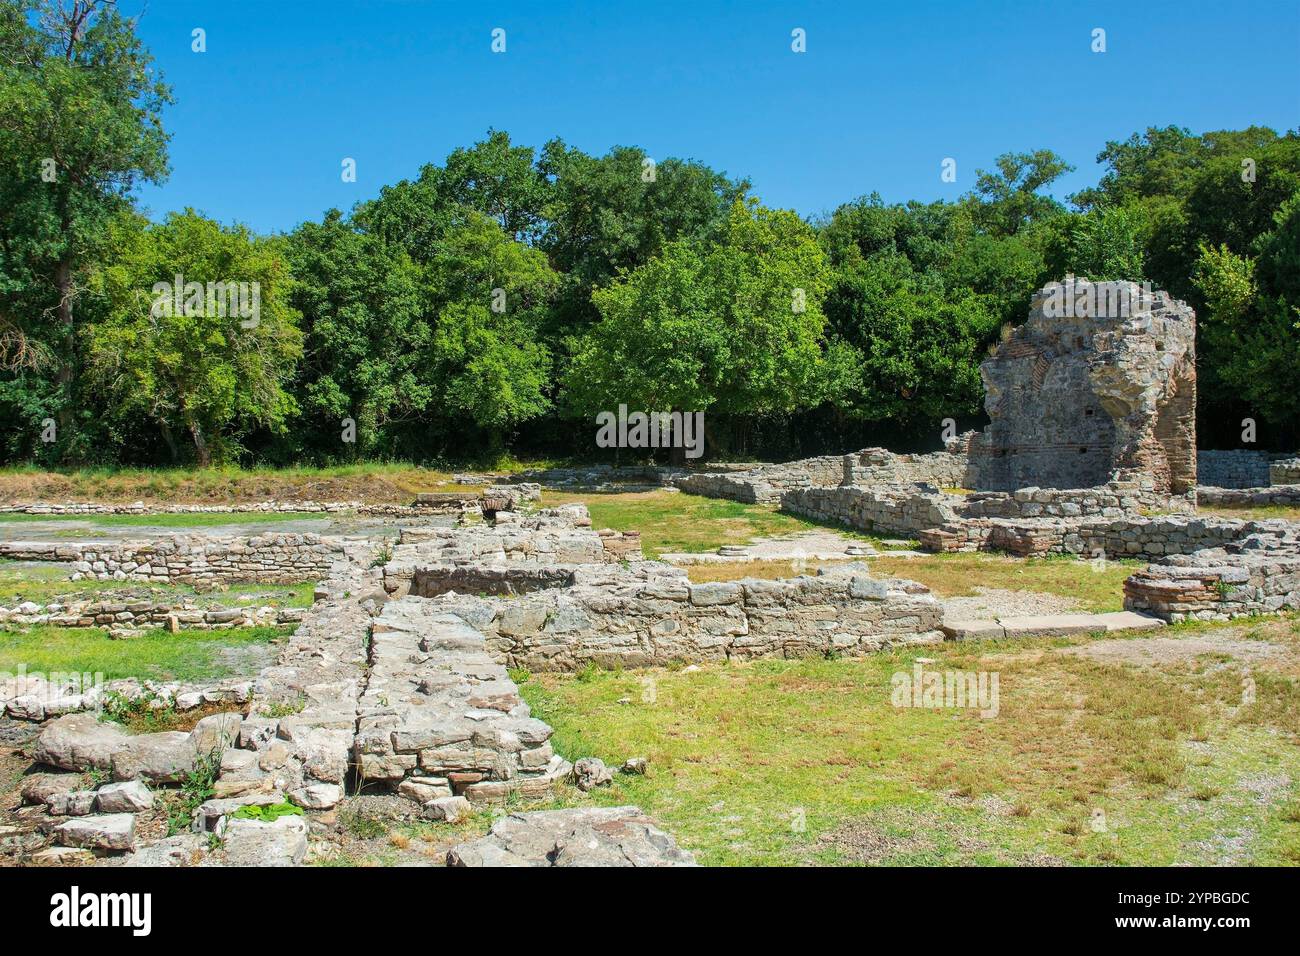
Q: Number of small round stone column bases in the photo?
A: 2